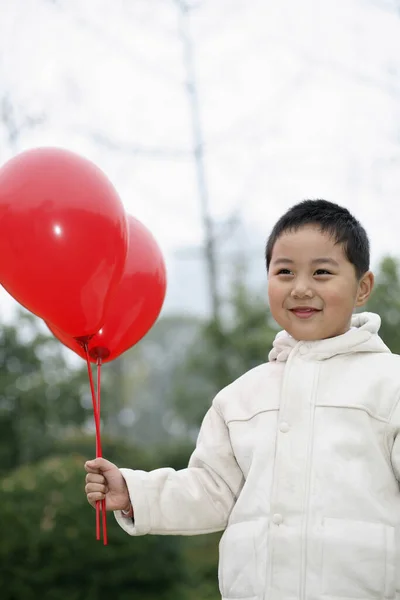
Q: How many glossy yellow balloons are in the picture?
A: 0